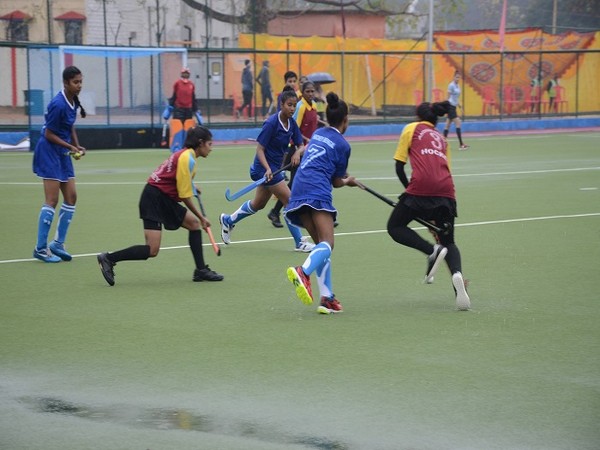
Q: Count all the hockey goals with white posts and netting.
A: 1